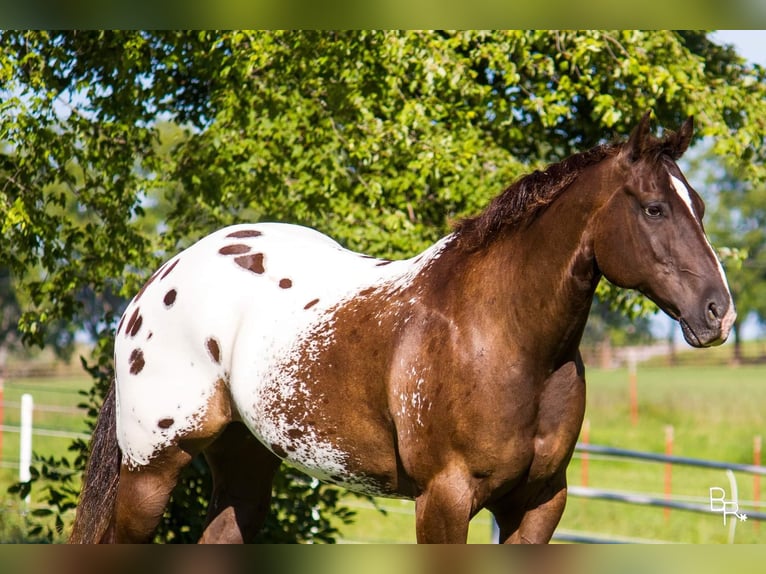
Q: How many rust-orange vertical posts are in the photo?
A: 5